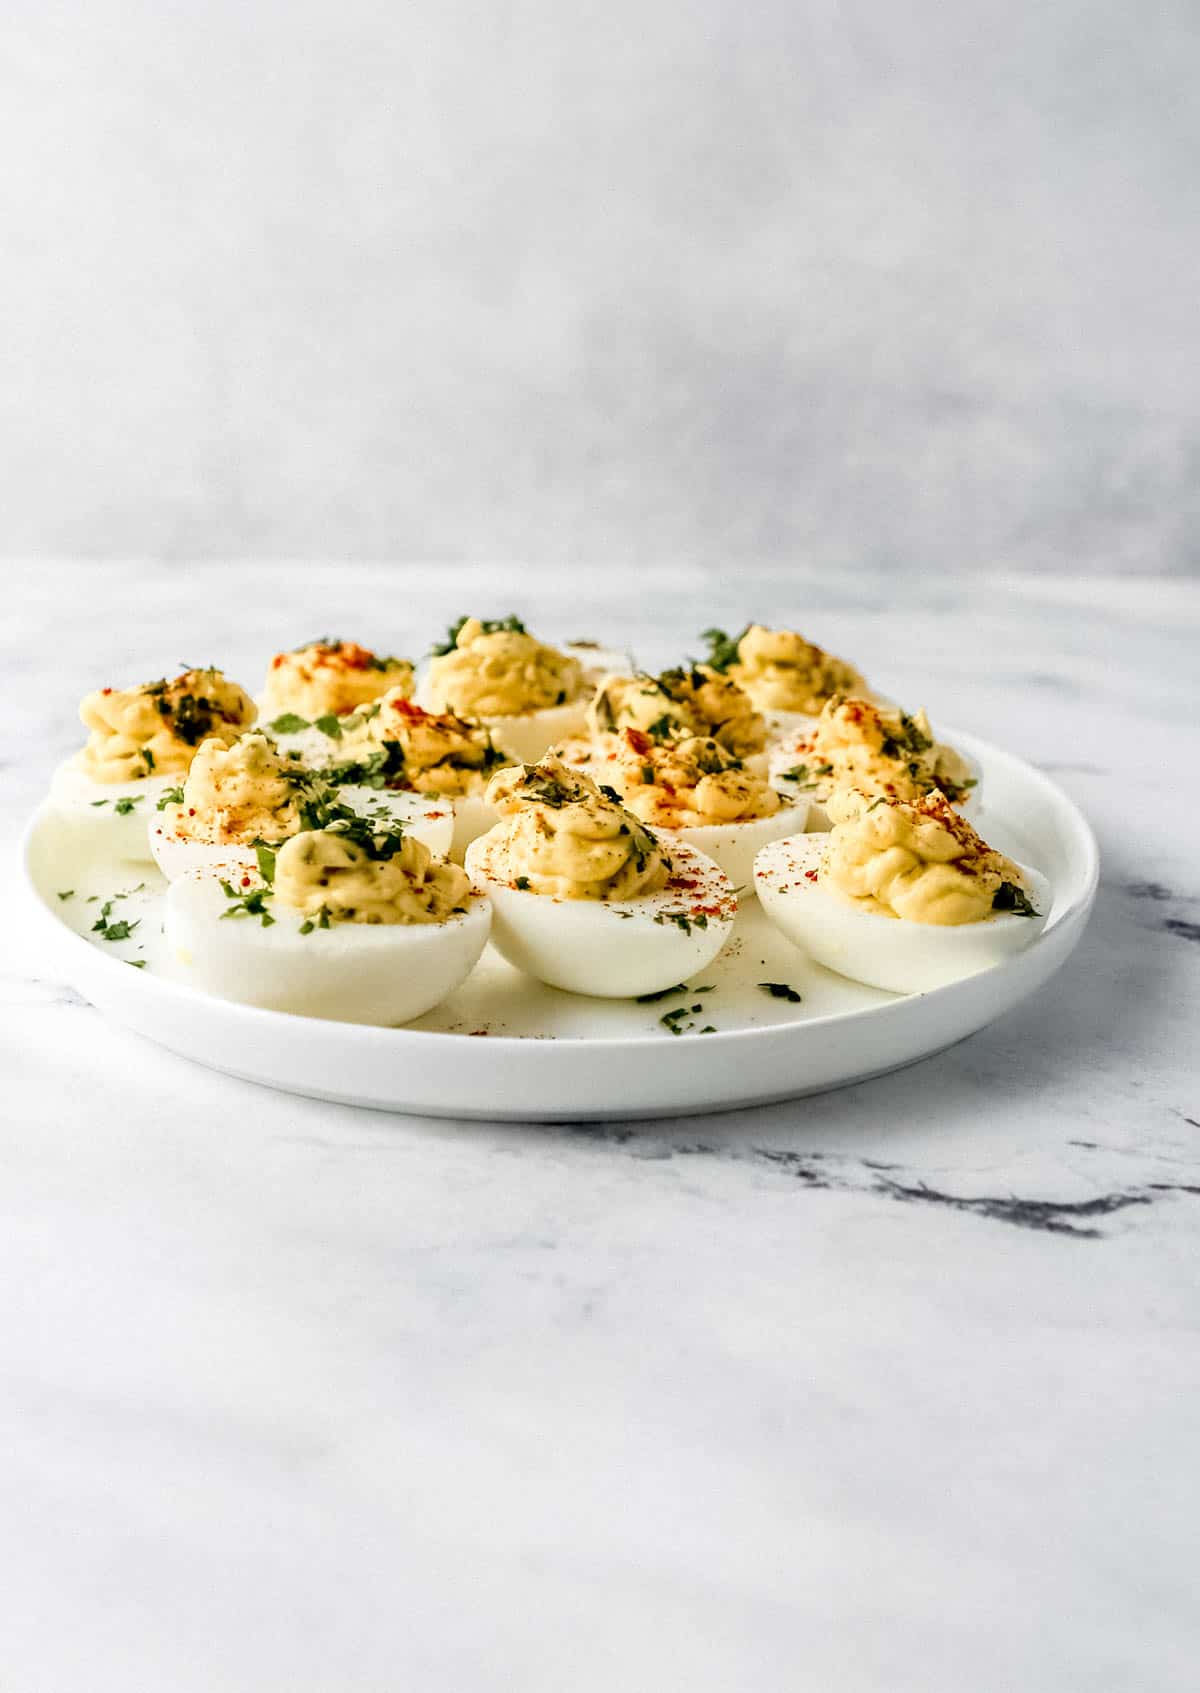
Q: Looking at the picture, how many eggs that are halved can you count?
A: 12